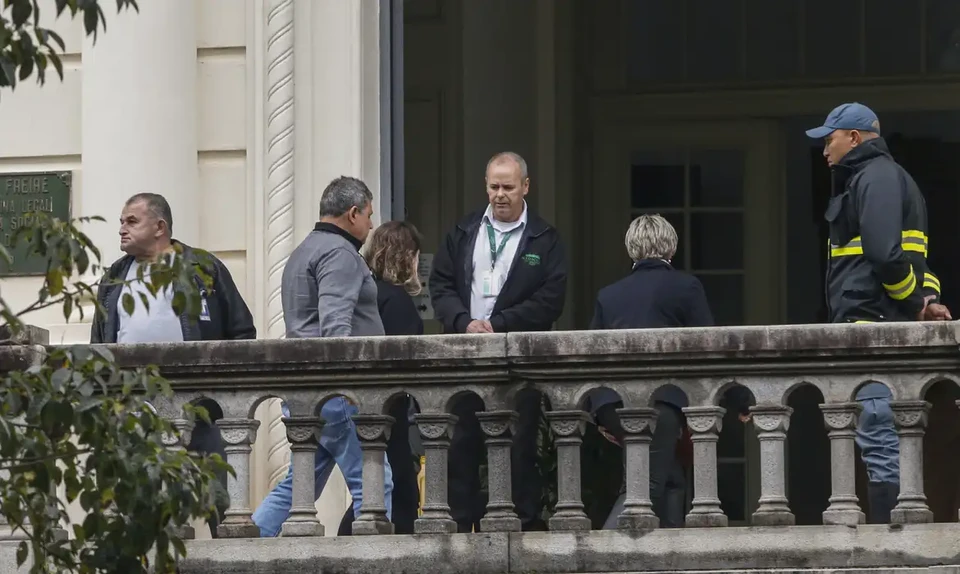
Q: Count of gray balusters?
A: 12